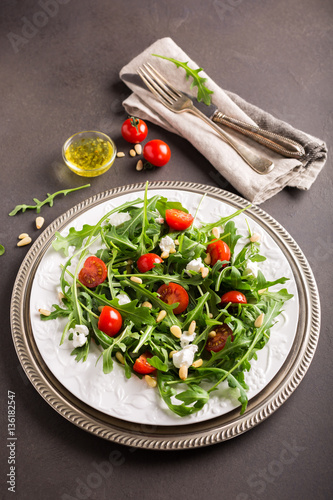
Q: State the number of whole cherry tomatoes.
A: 2